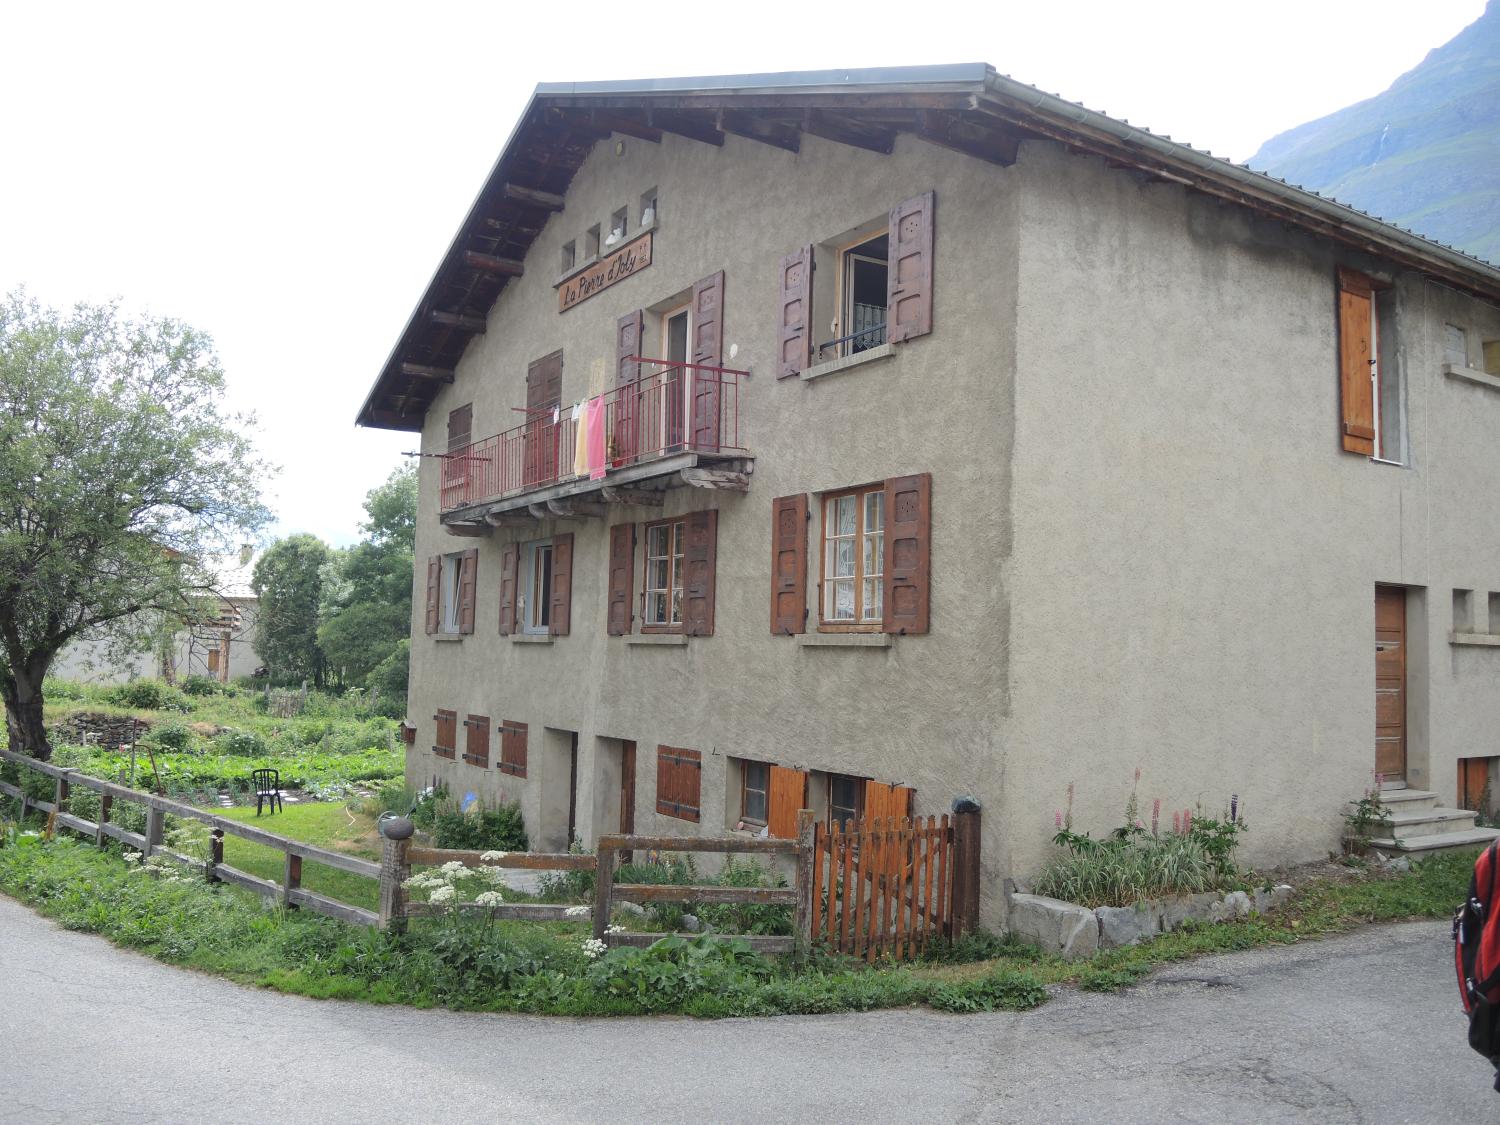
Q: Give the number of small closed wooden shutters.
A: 4